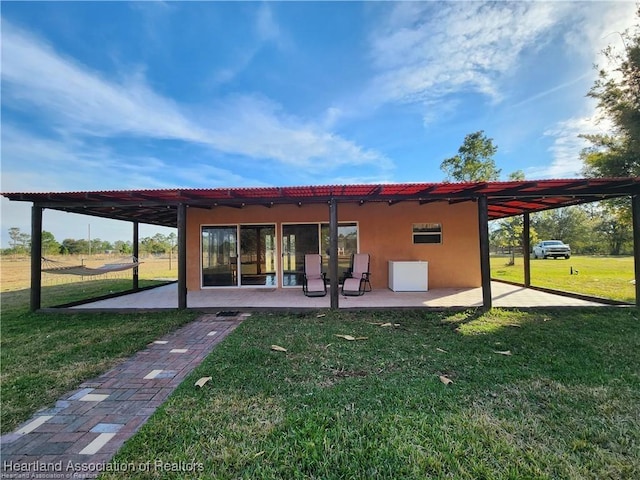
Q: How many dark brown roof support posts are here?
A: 7